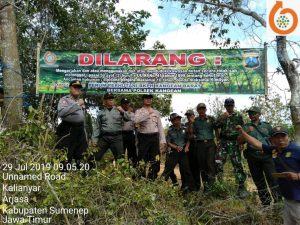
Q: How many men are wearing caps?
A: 10